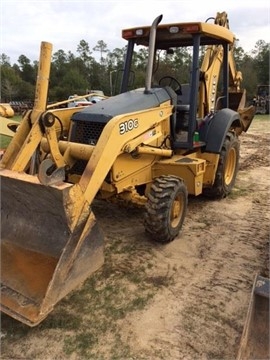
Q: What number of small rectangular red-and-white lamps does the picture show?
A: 4